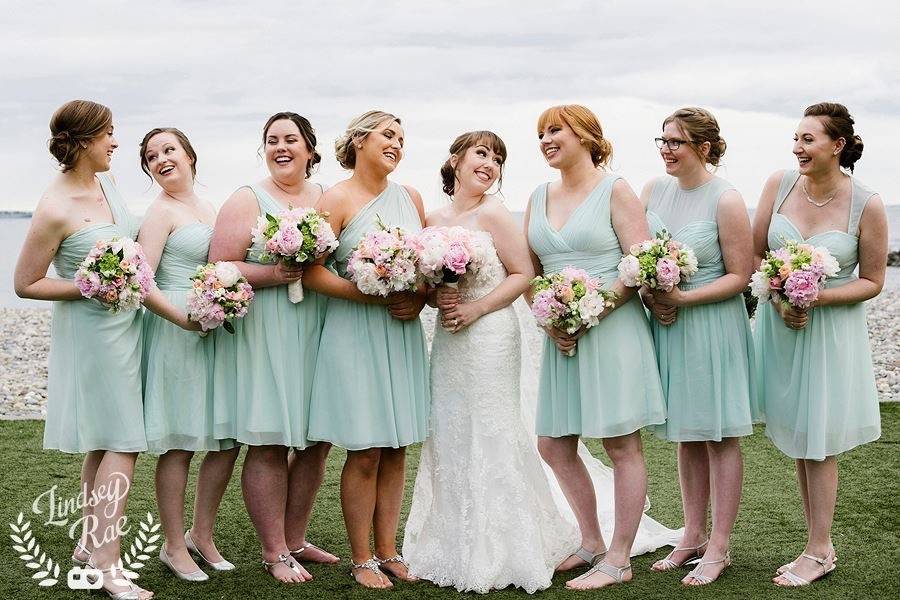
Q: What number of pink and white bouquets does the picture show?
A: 8